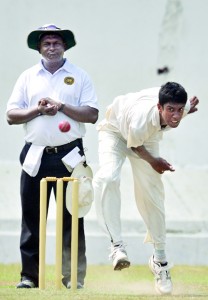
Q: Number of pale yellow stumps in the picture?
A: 3